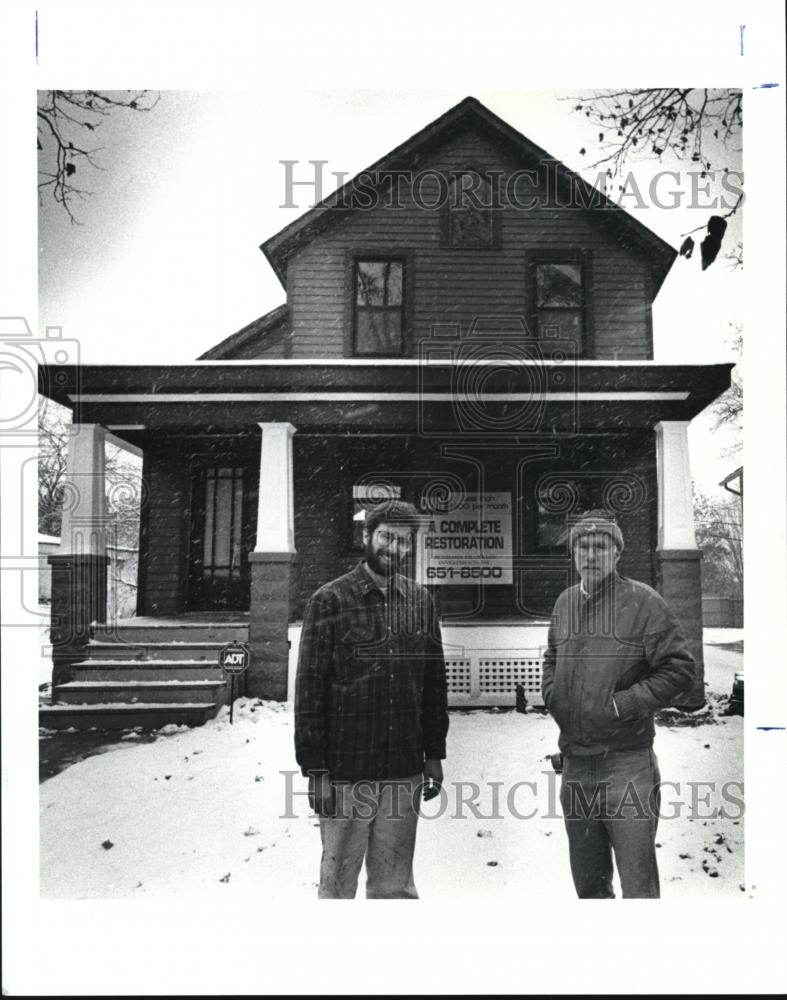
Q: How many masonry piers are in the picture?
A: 3